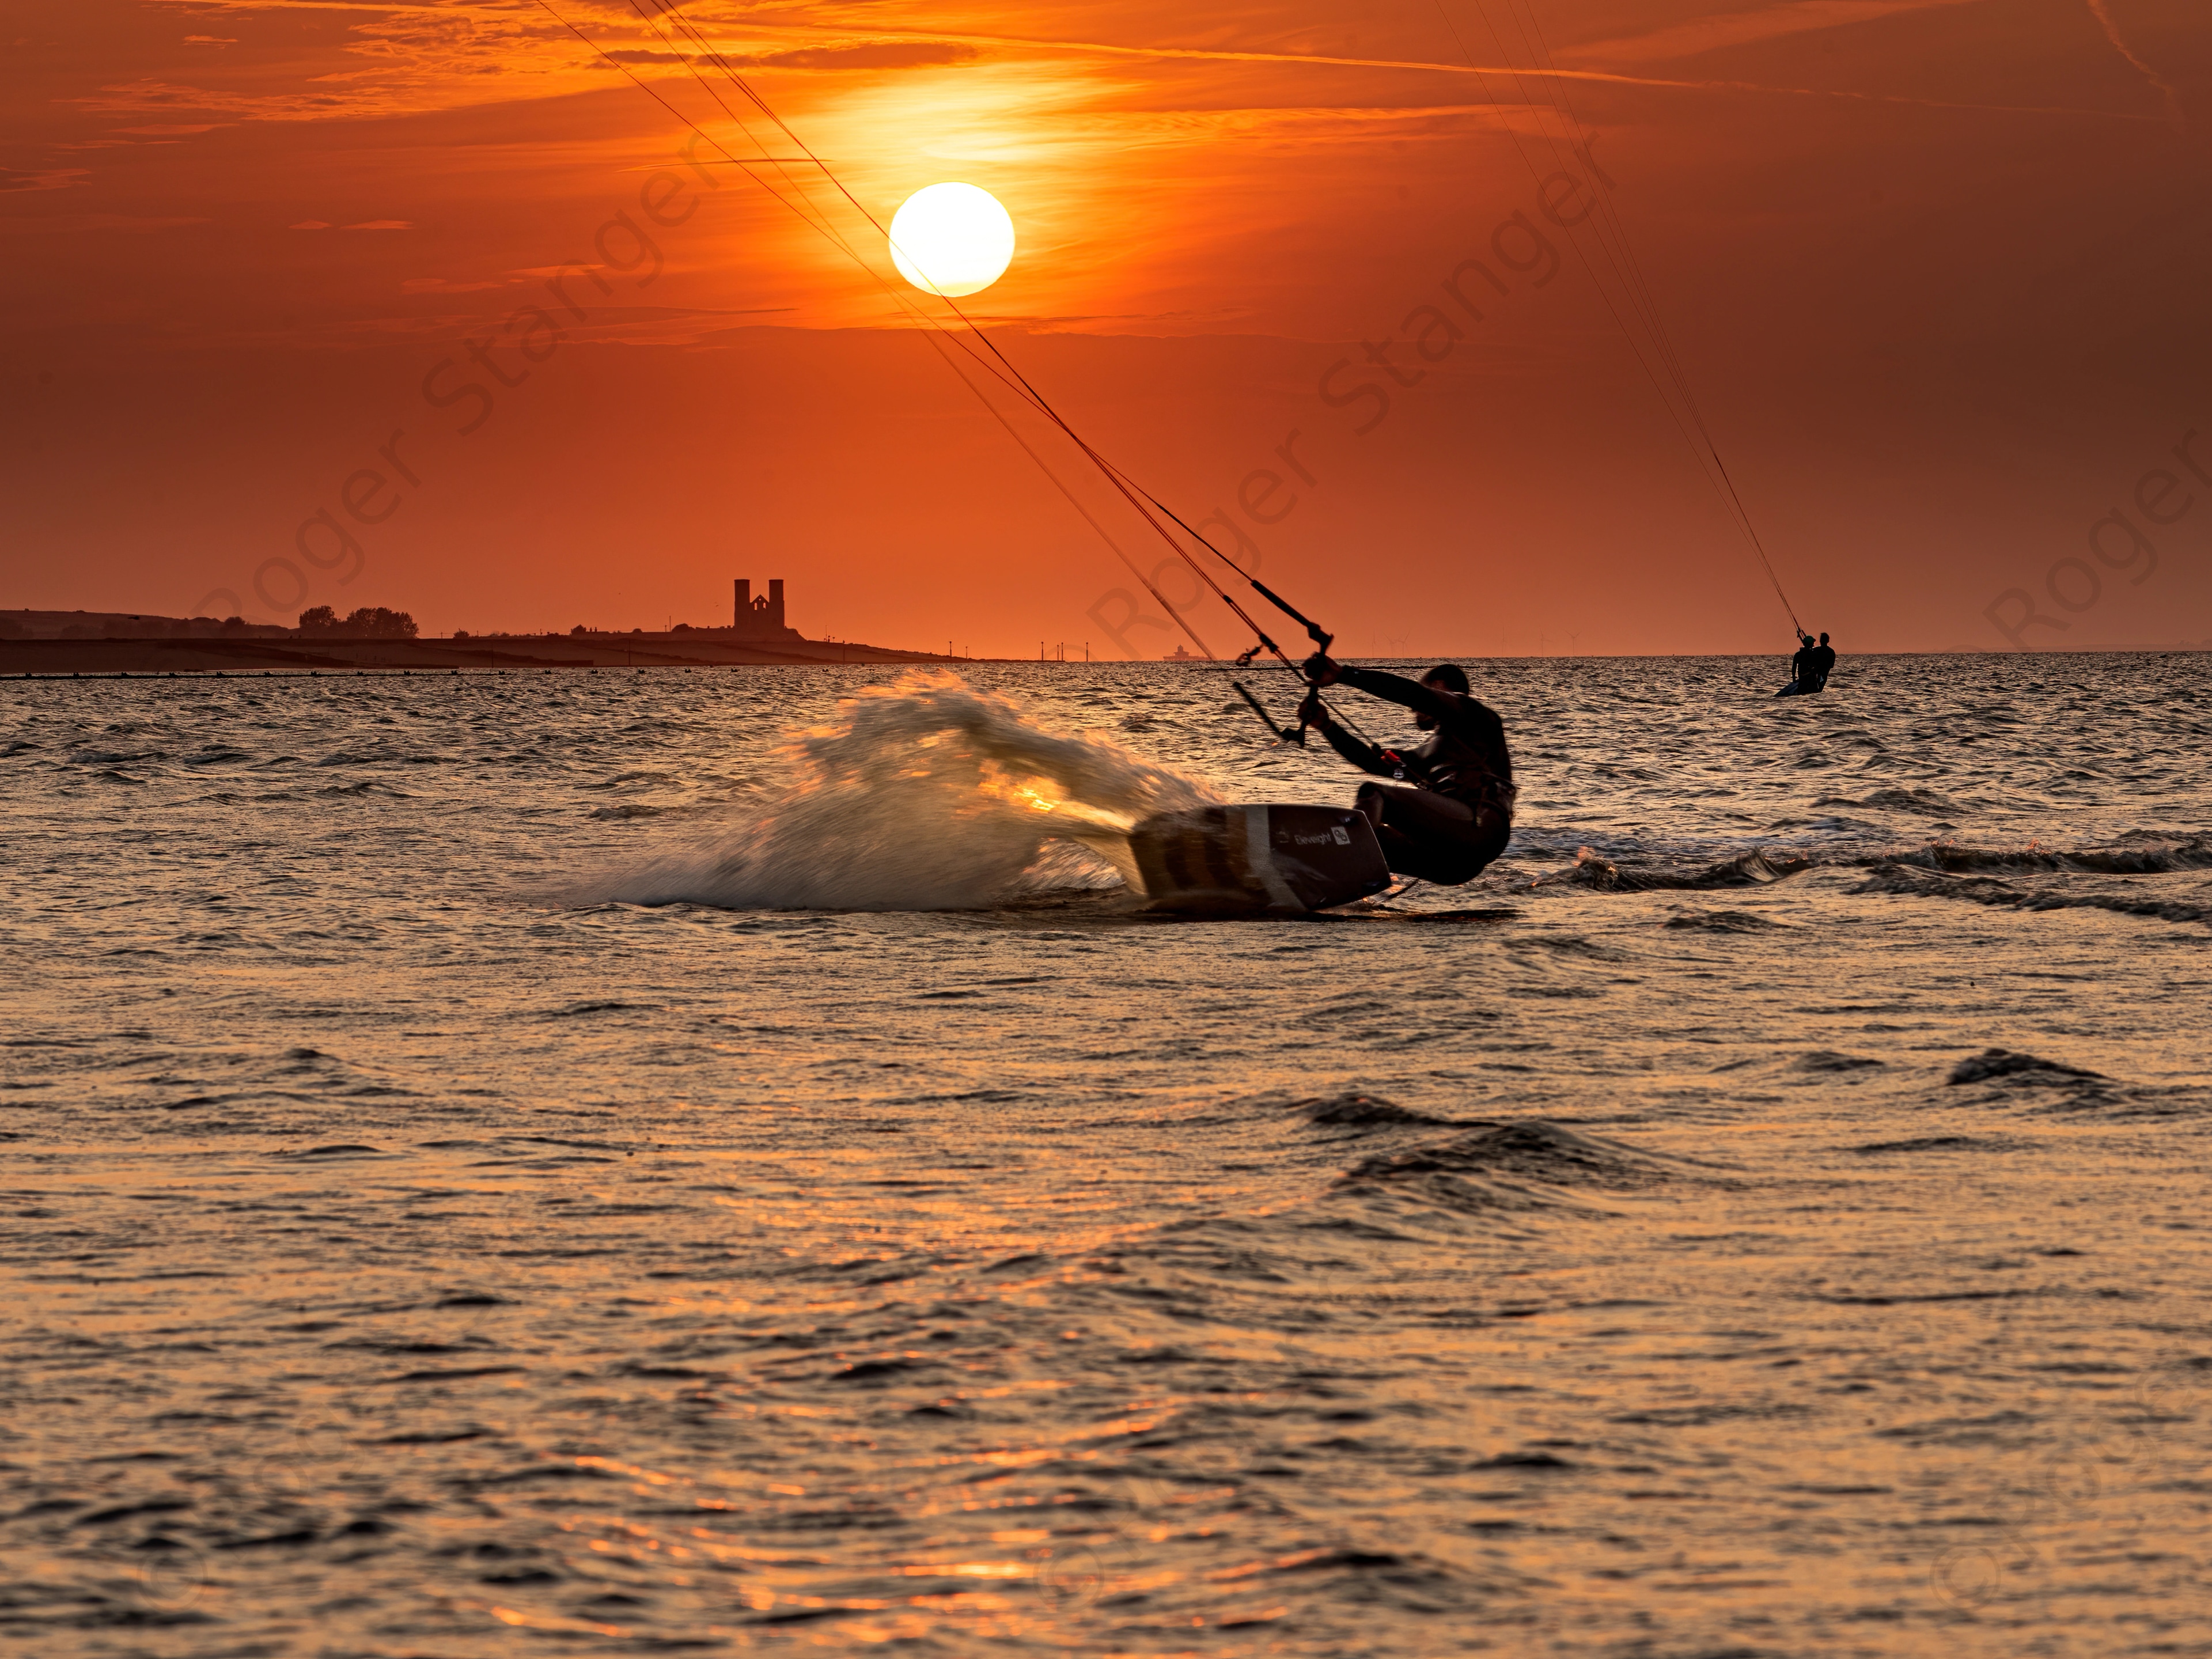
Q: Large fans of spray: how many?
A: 1